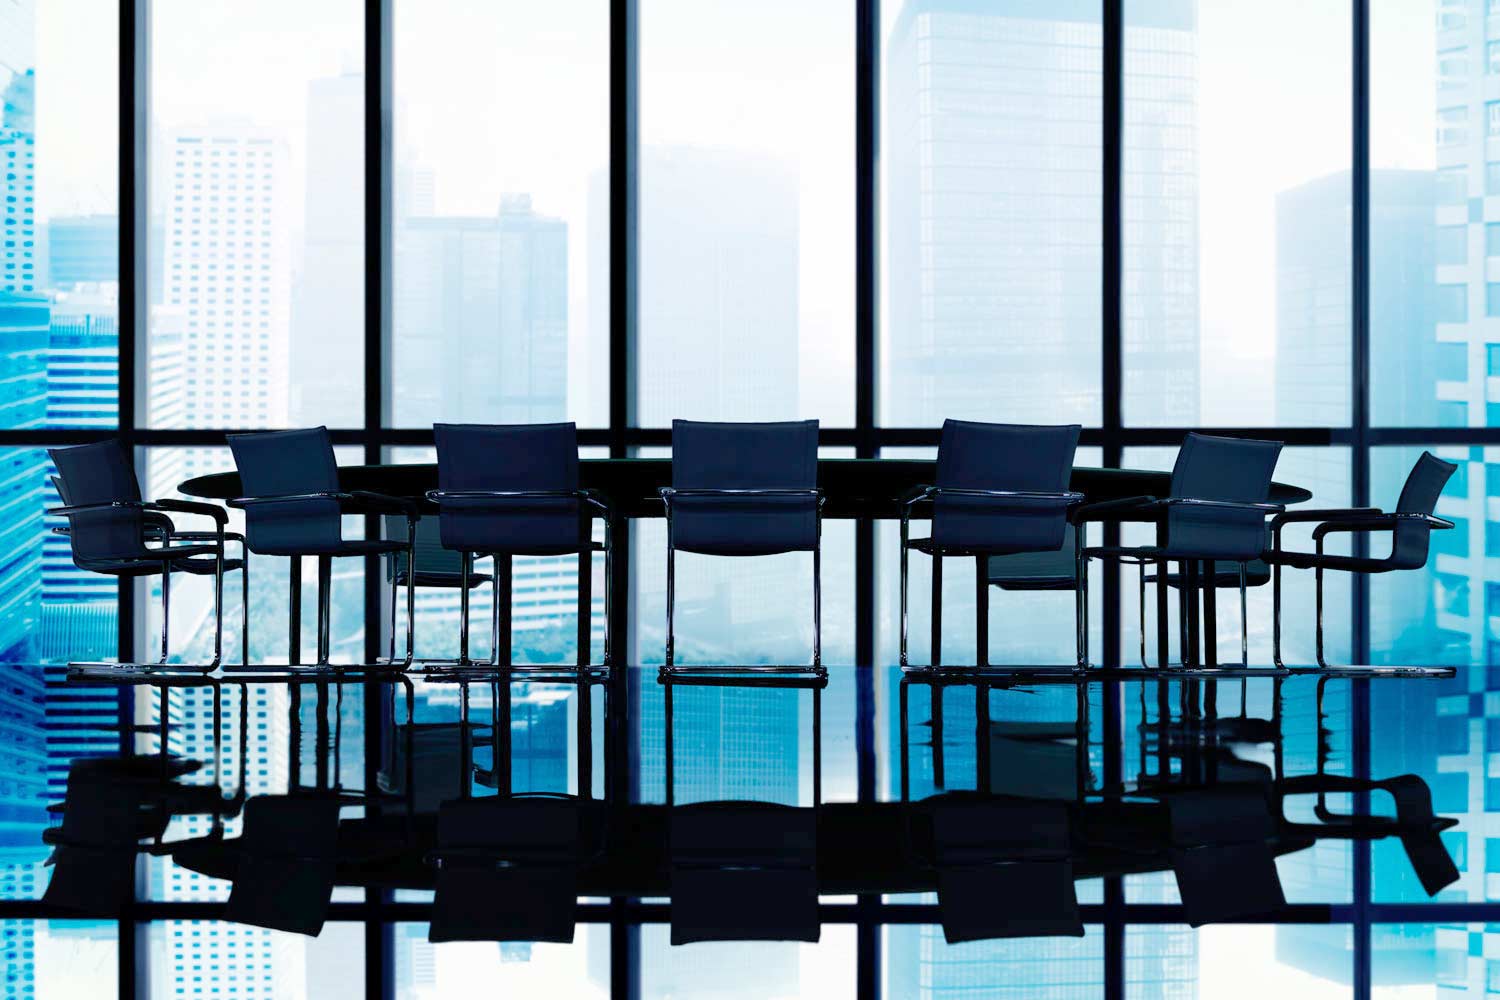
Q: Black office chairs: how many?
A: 11